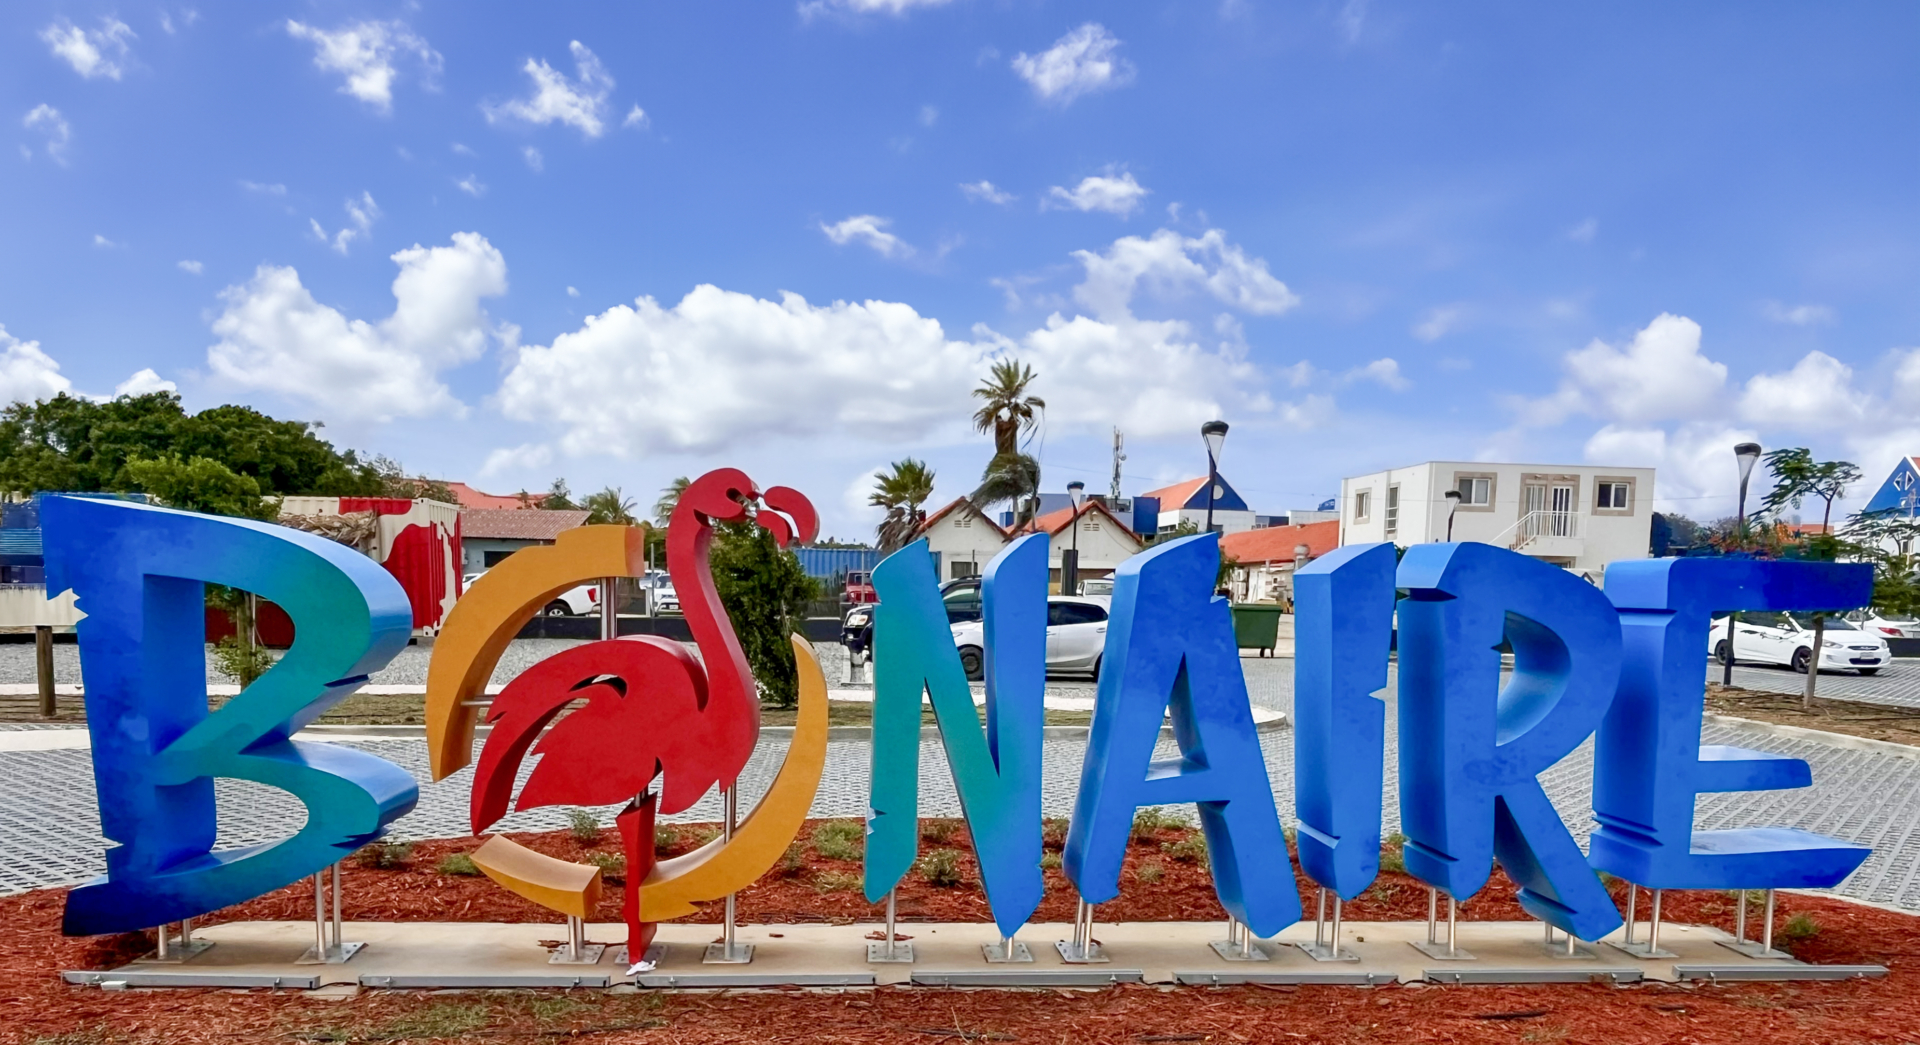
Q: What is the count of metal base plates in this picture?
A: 14